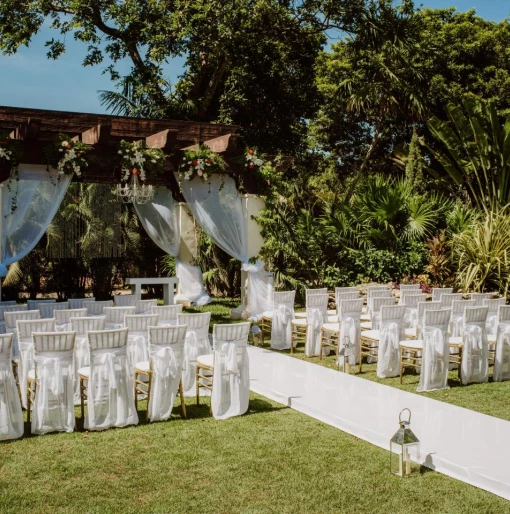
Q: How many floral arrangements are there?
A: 5